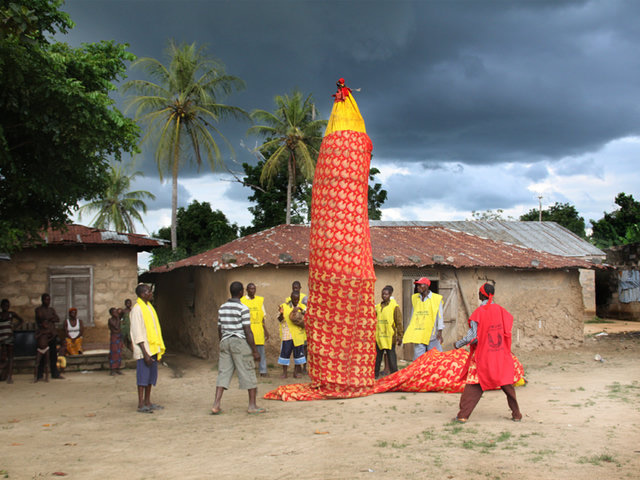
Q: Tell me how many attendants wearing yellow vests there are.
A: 6